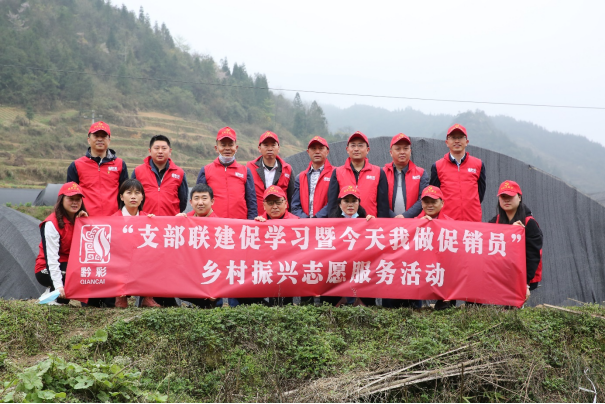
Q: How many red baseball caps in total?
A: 12